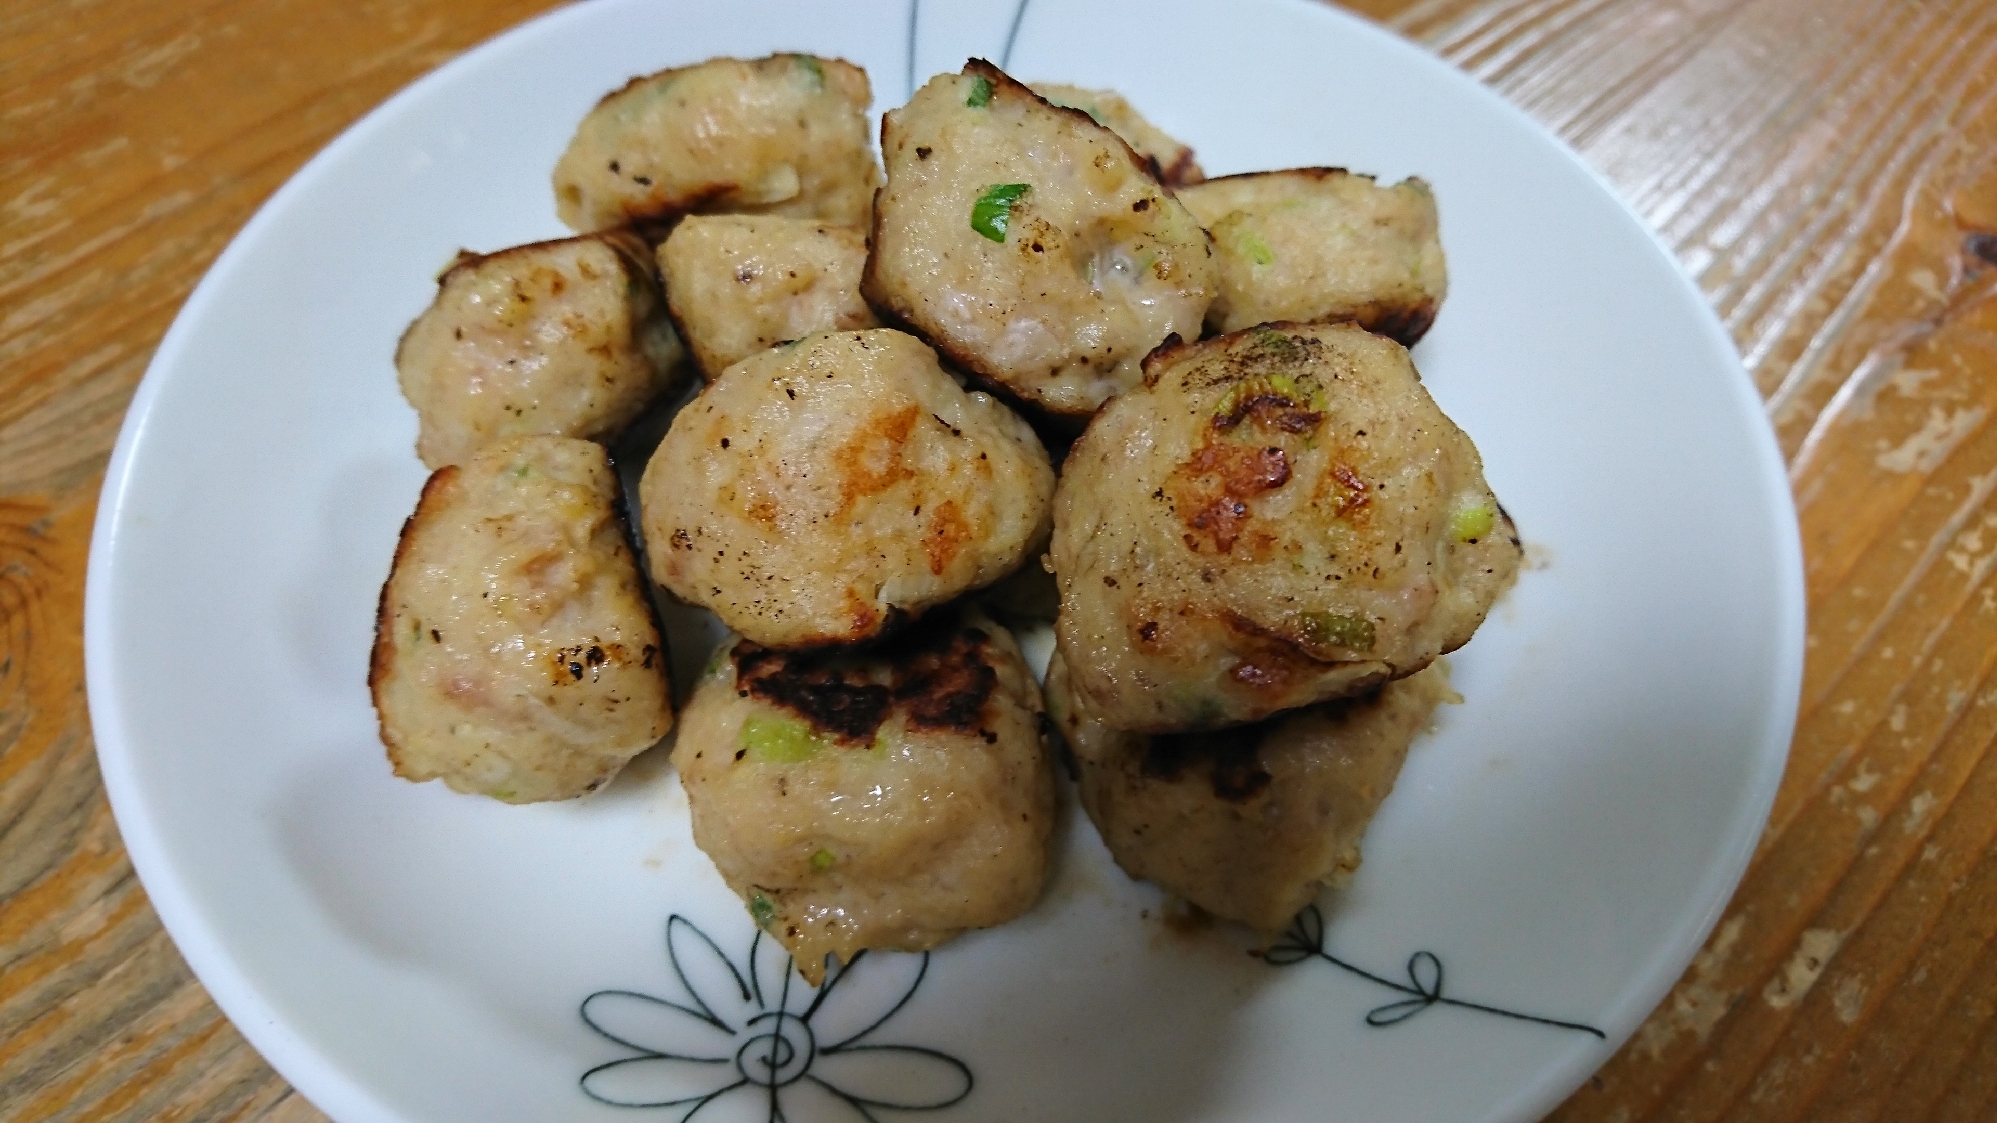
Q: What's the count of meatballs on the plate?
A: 11